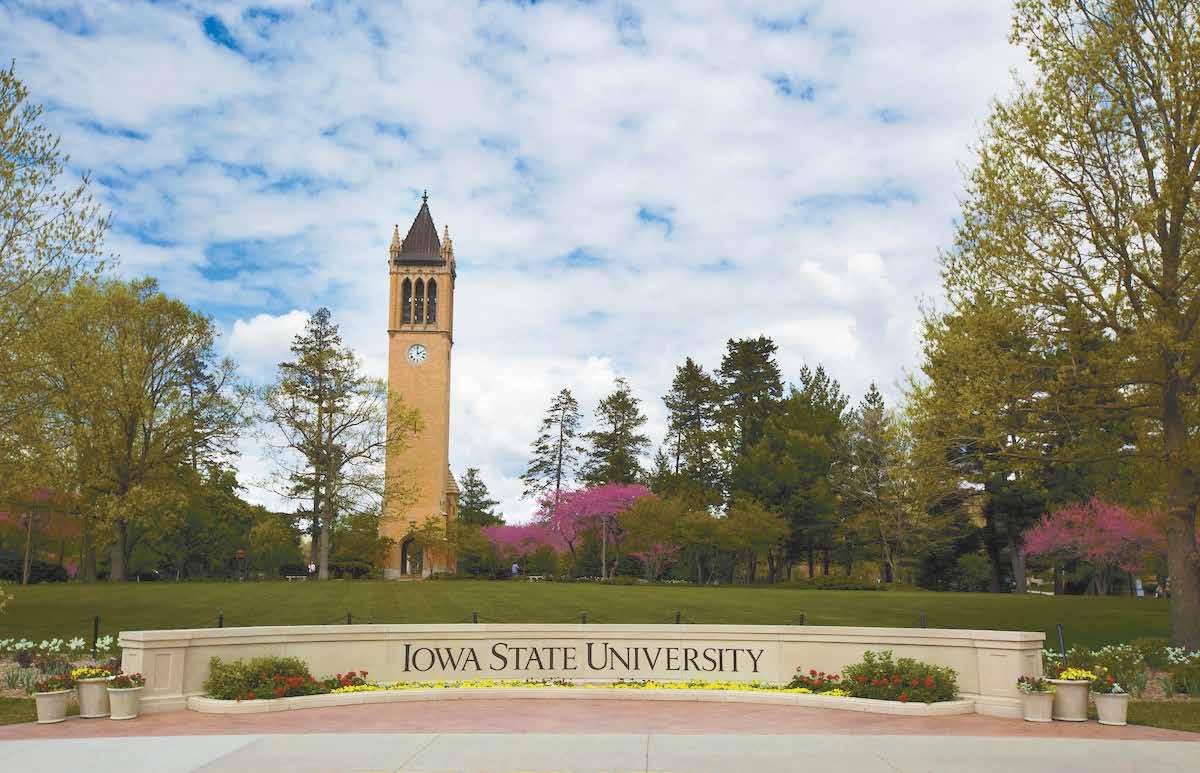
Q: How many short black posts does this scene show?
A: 9